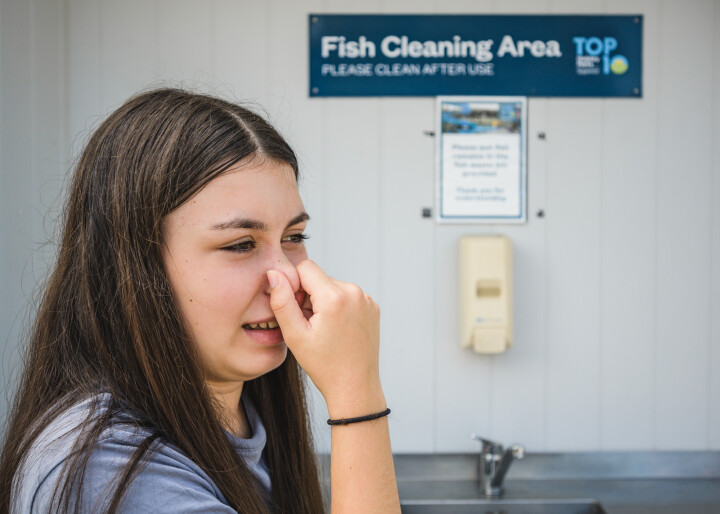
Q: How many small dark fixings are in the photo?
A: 4